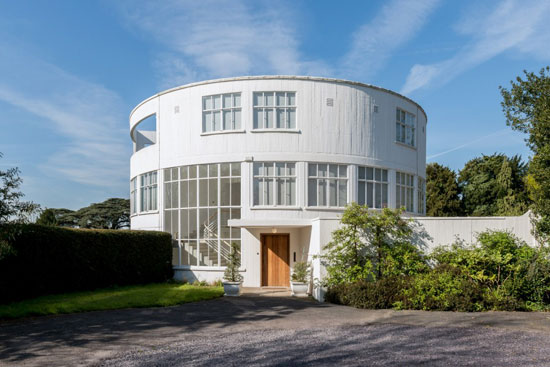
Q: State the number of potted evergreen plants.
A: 2